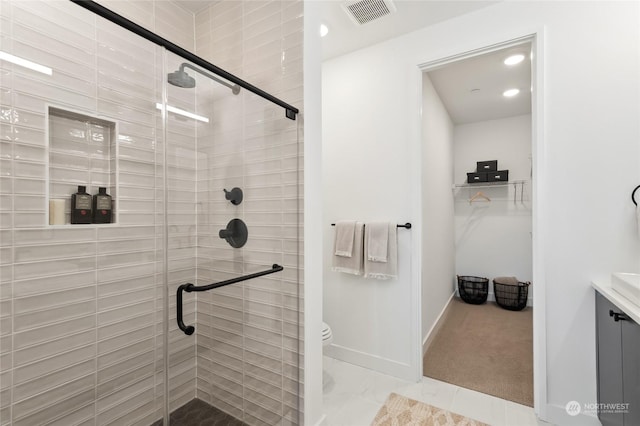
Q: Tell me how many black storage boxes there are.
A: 3